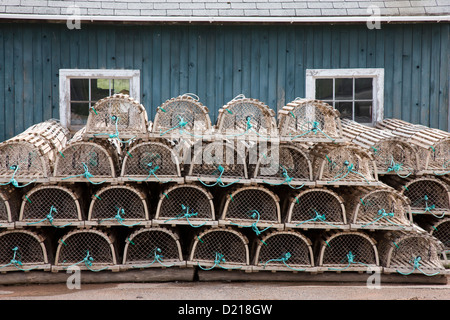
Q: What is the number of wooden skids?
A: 2